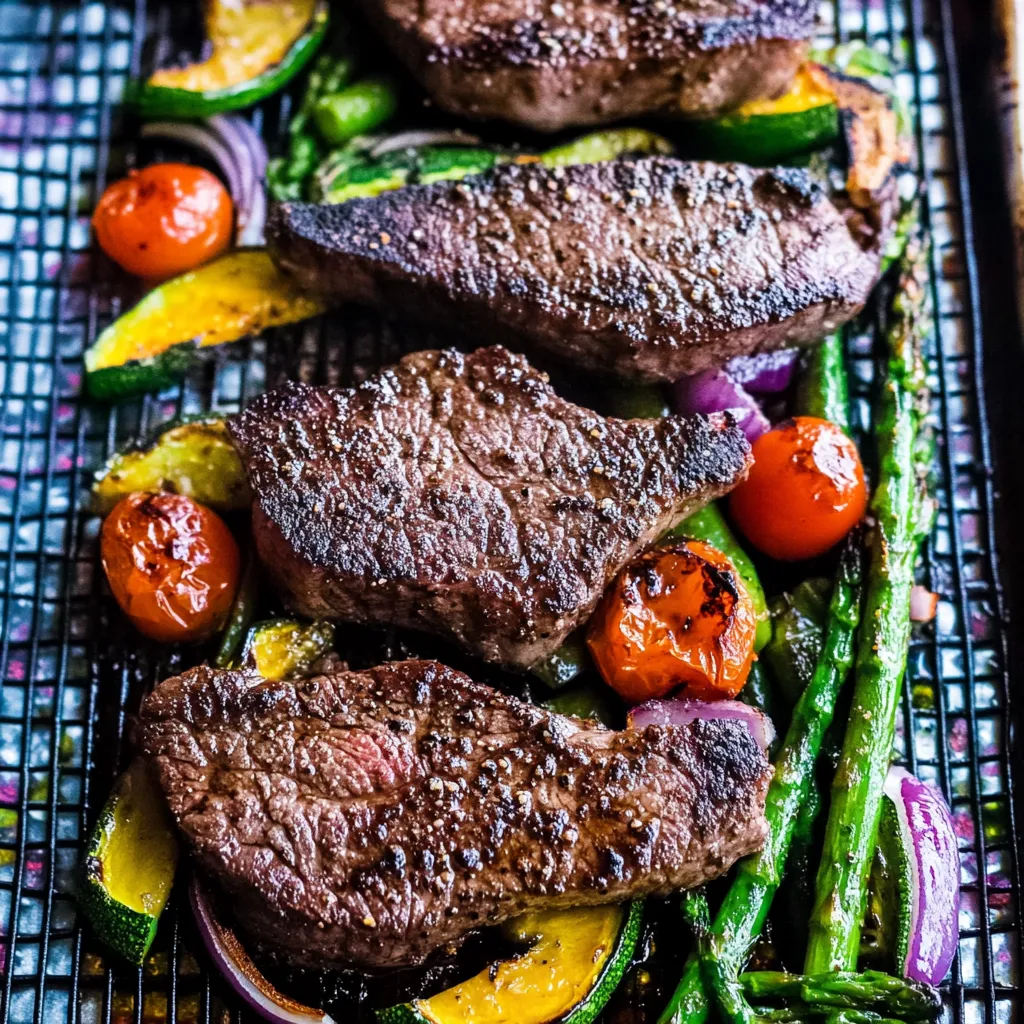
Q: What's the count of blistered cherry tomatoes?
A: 4